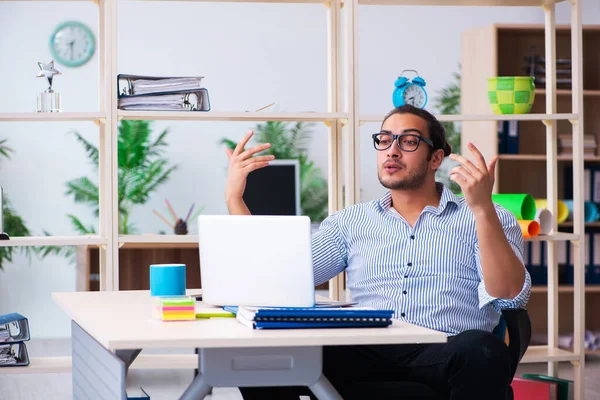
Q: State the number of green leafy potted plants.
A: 4